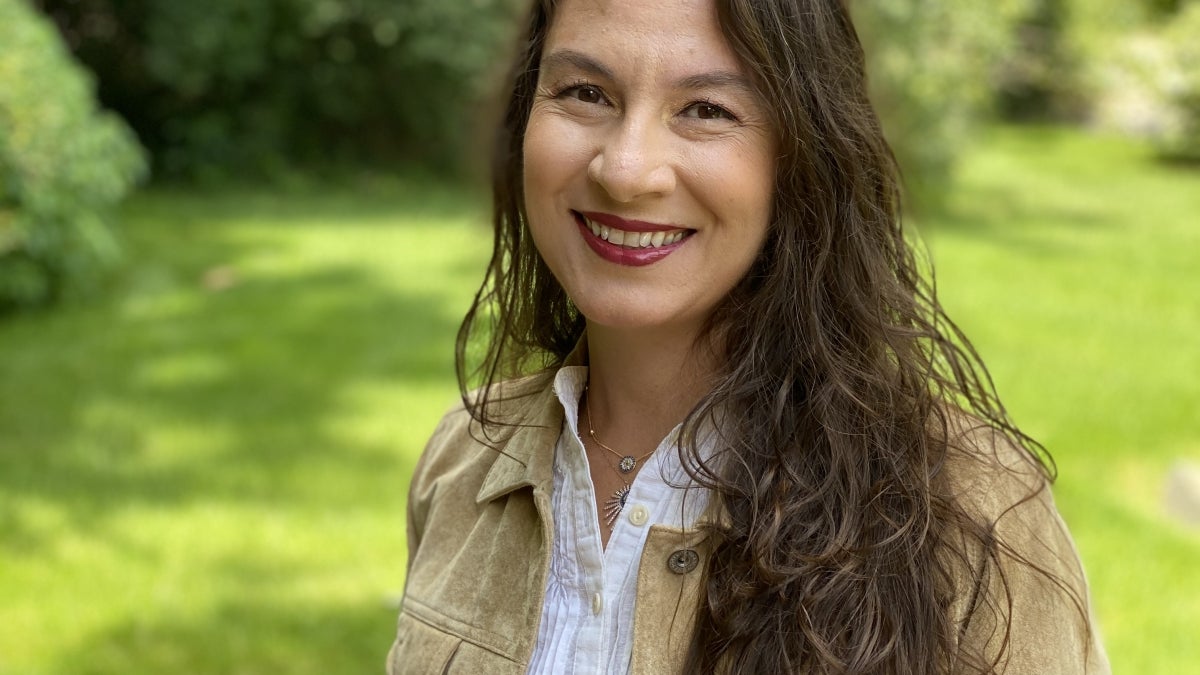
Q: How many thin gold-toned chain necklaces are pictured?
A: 2